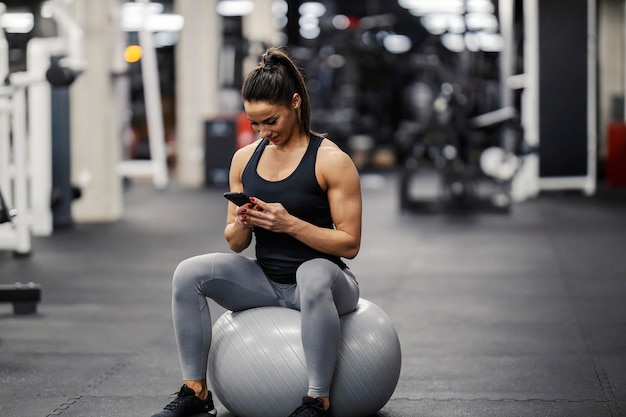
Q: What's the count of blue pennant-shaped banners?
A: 0